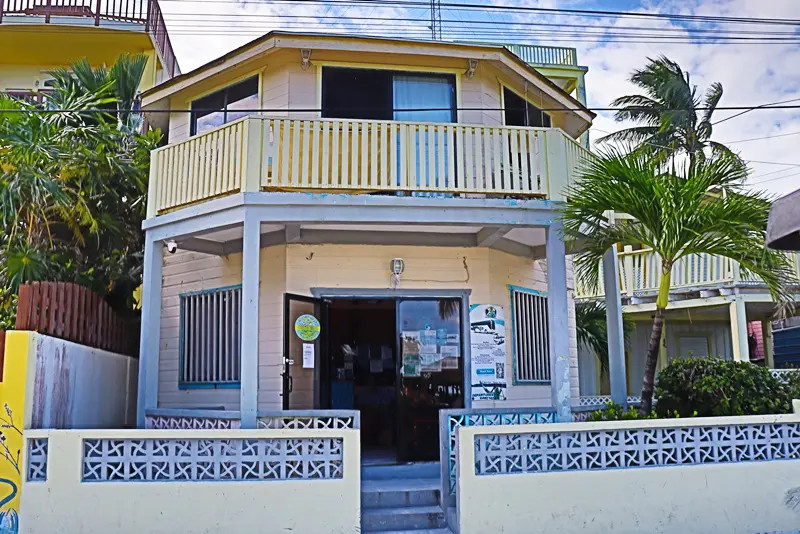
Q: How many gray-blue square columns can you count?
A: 4